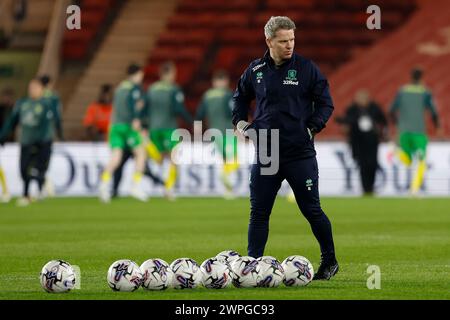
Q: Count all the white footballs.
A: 9